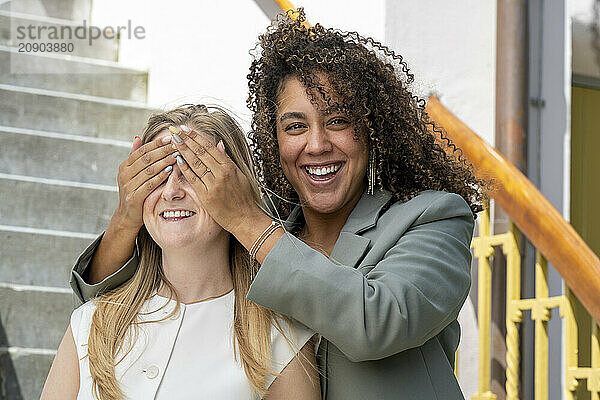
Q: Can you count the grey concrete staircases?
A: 1